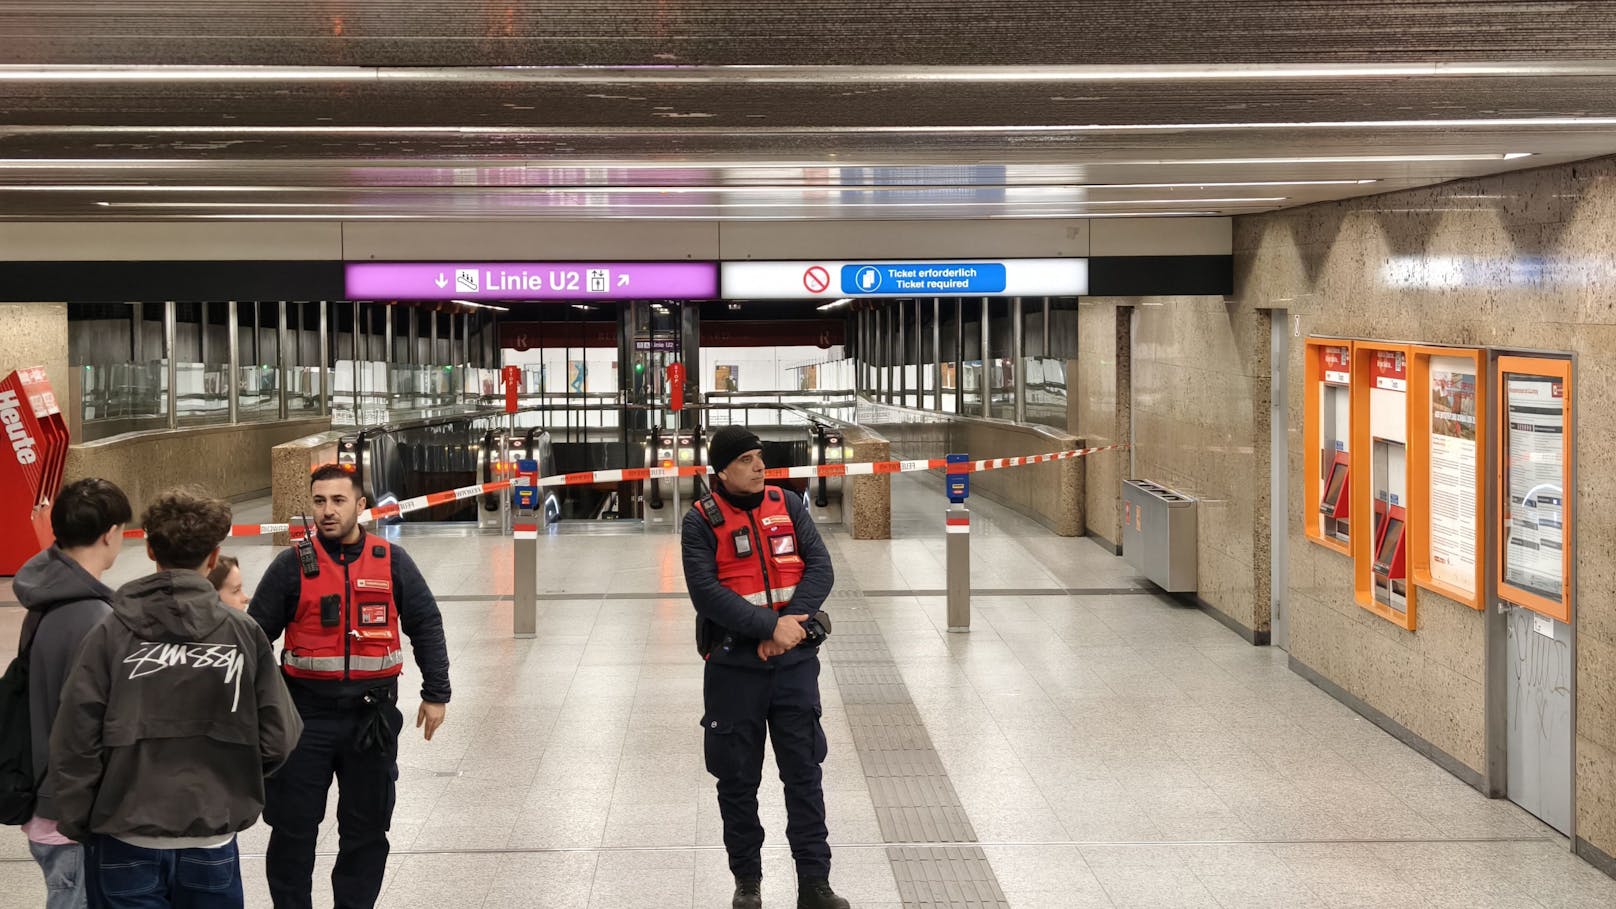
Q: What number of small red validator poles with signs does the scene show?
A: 2